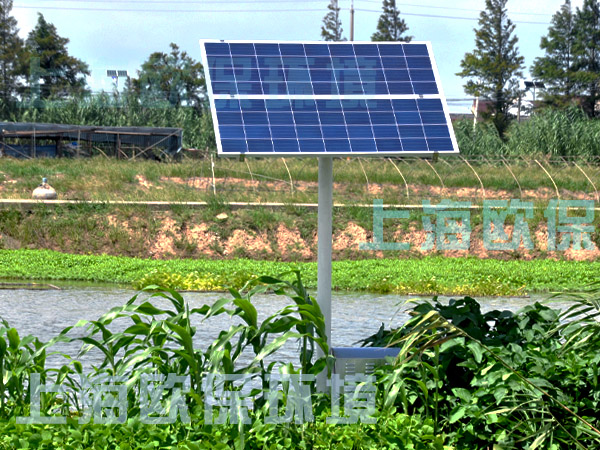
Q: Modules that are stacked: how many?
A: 2